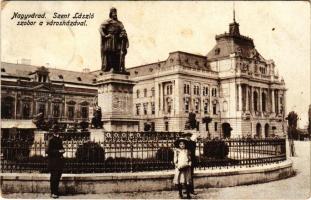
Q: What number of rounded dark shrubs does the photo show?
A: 3